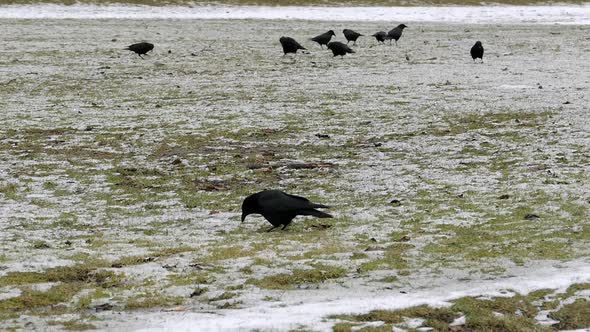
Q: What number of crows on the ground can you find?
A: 9